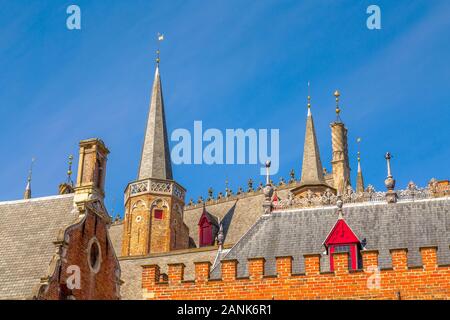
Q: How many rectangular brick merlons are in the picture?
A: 11